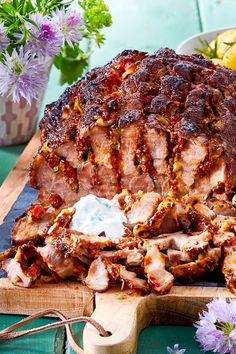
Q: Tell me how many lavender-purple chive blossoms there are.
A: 5